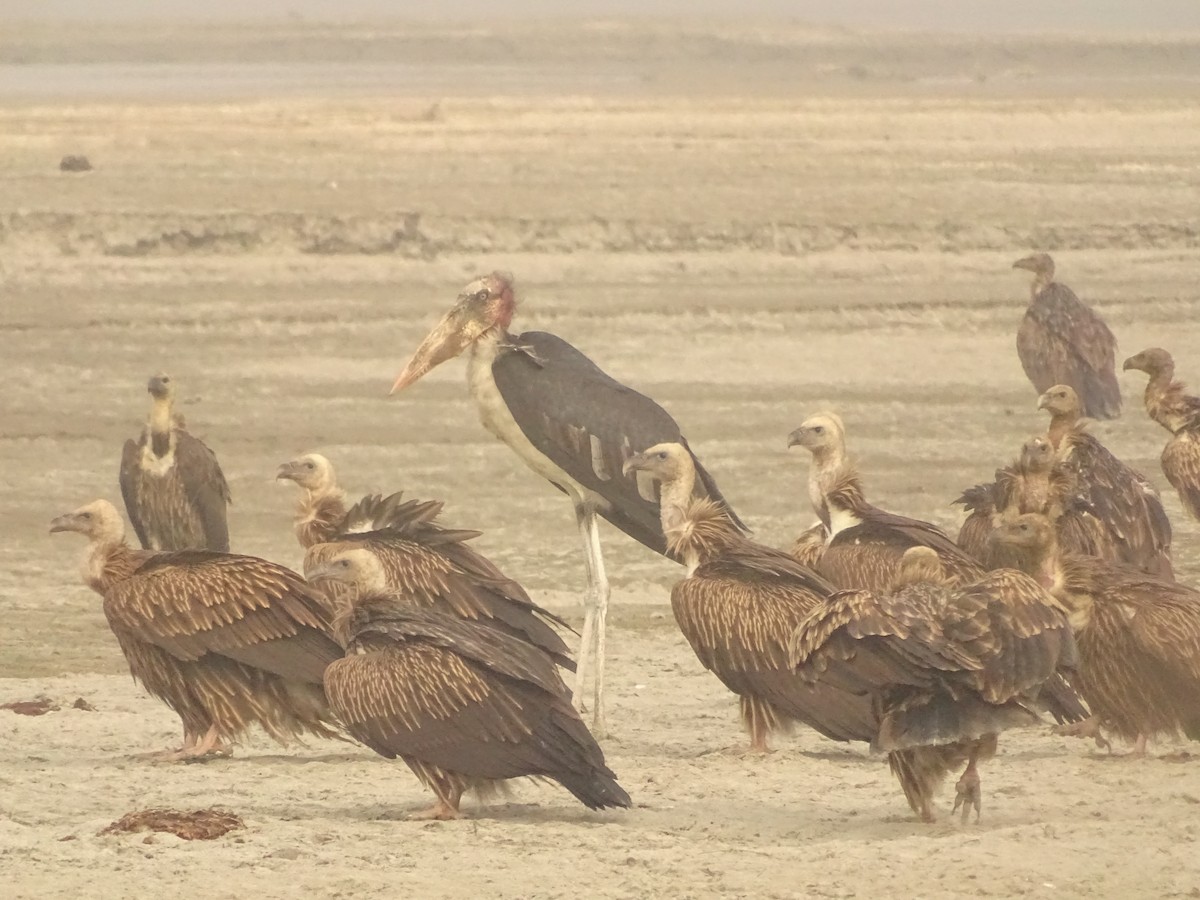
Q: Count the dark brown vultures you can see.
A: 12